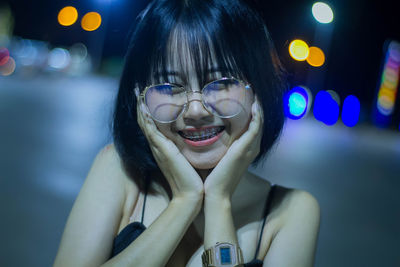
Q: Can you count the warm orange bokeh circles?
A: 4